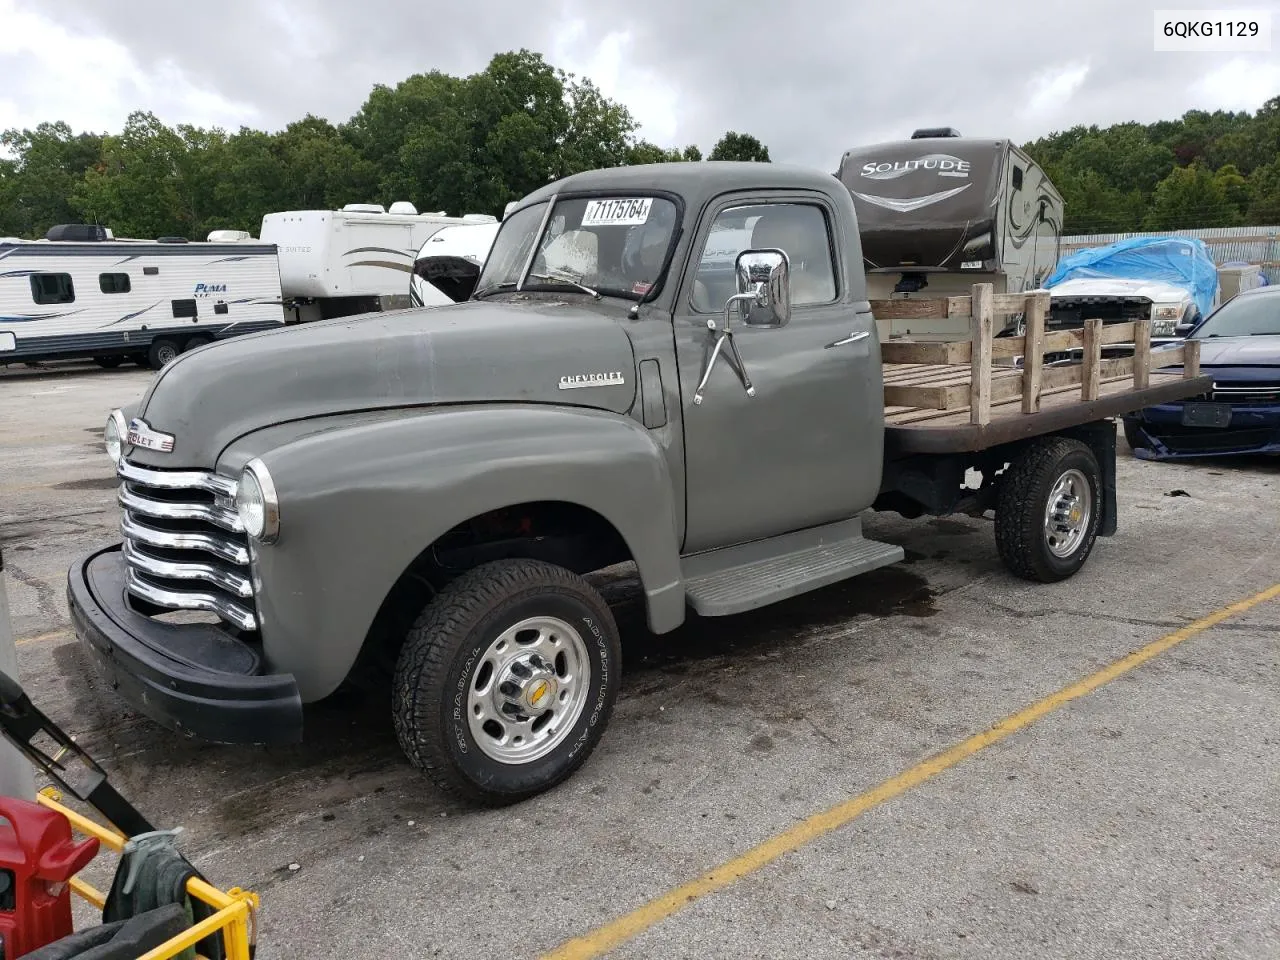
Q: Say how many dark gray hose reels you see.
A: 0